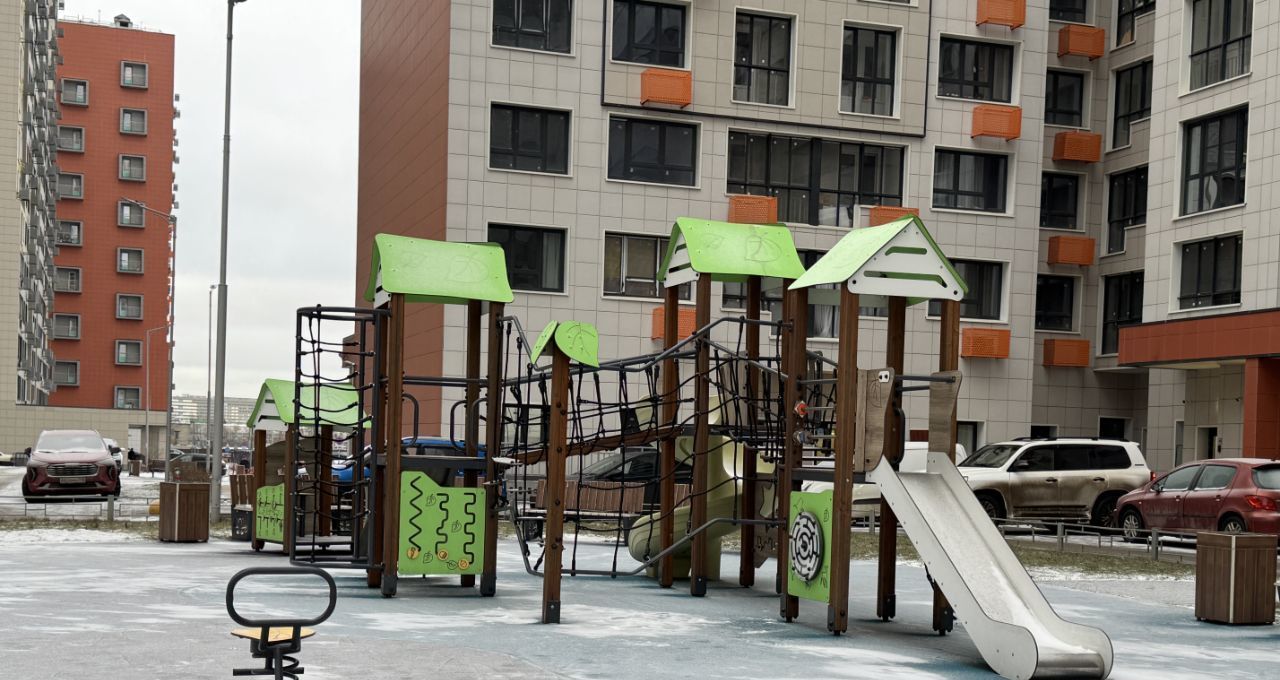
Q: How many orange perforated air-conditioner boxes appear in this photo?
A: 11